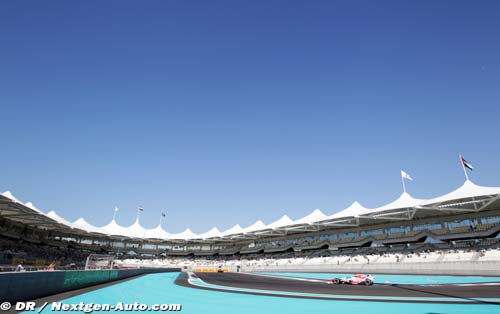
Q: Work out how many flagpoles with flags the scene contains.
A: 5